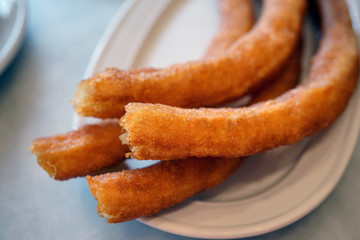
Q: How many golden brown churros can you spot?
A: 4